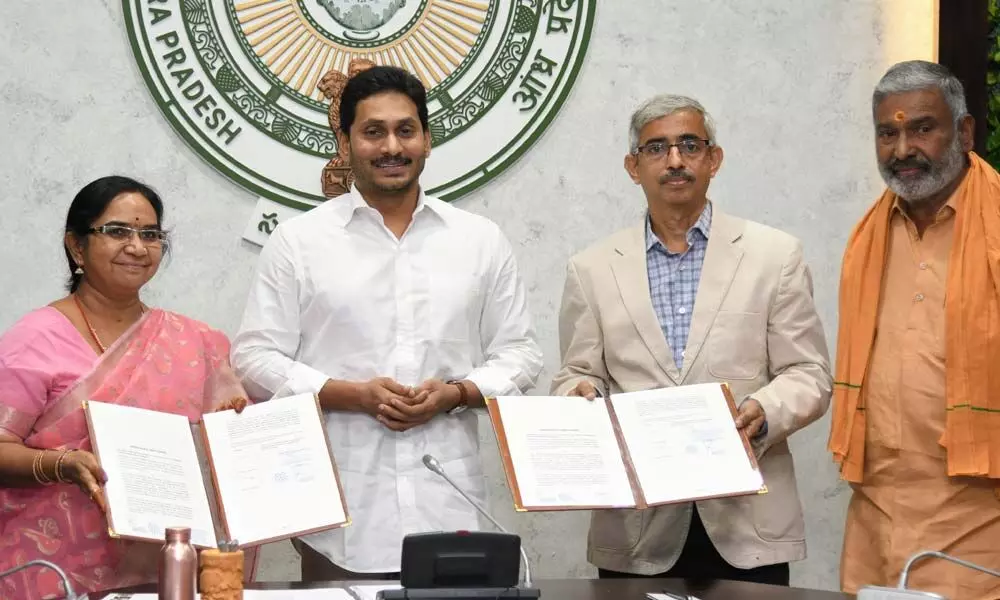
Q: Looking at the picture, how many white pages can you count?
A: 4